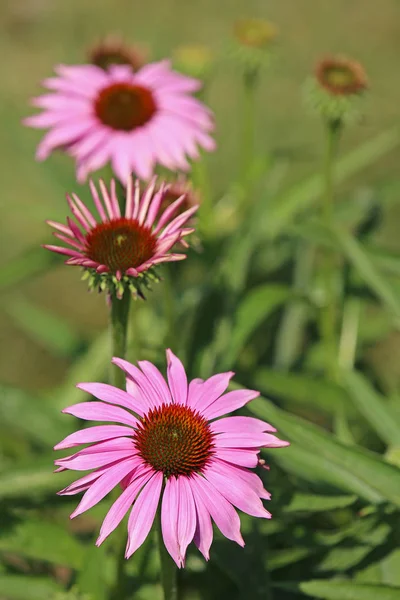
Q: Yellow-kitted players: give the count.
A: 0